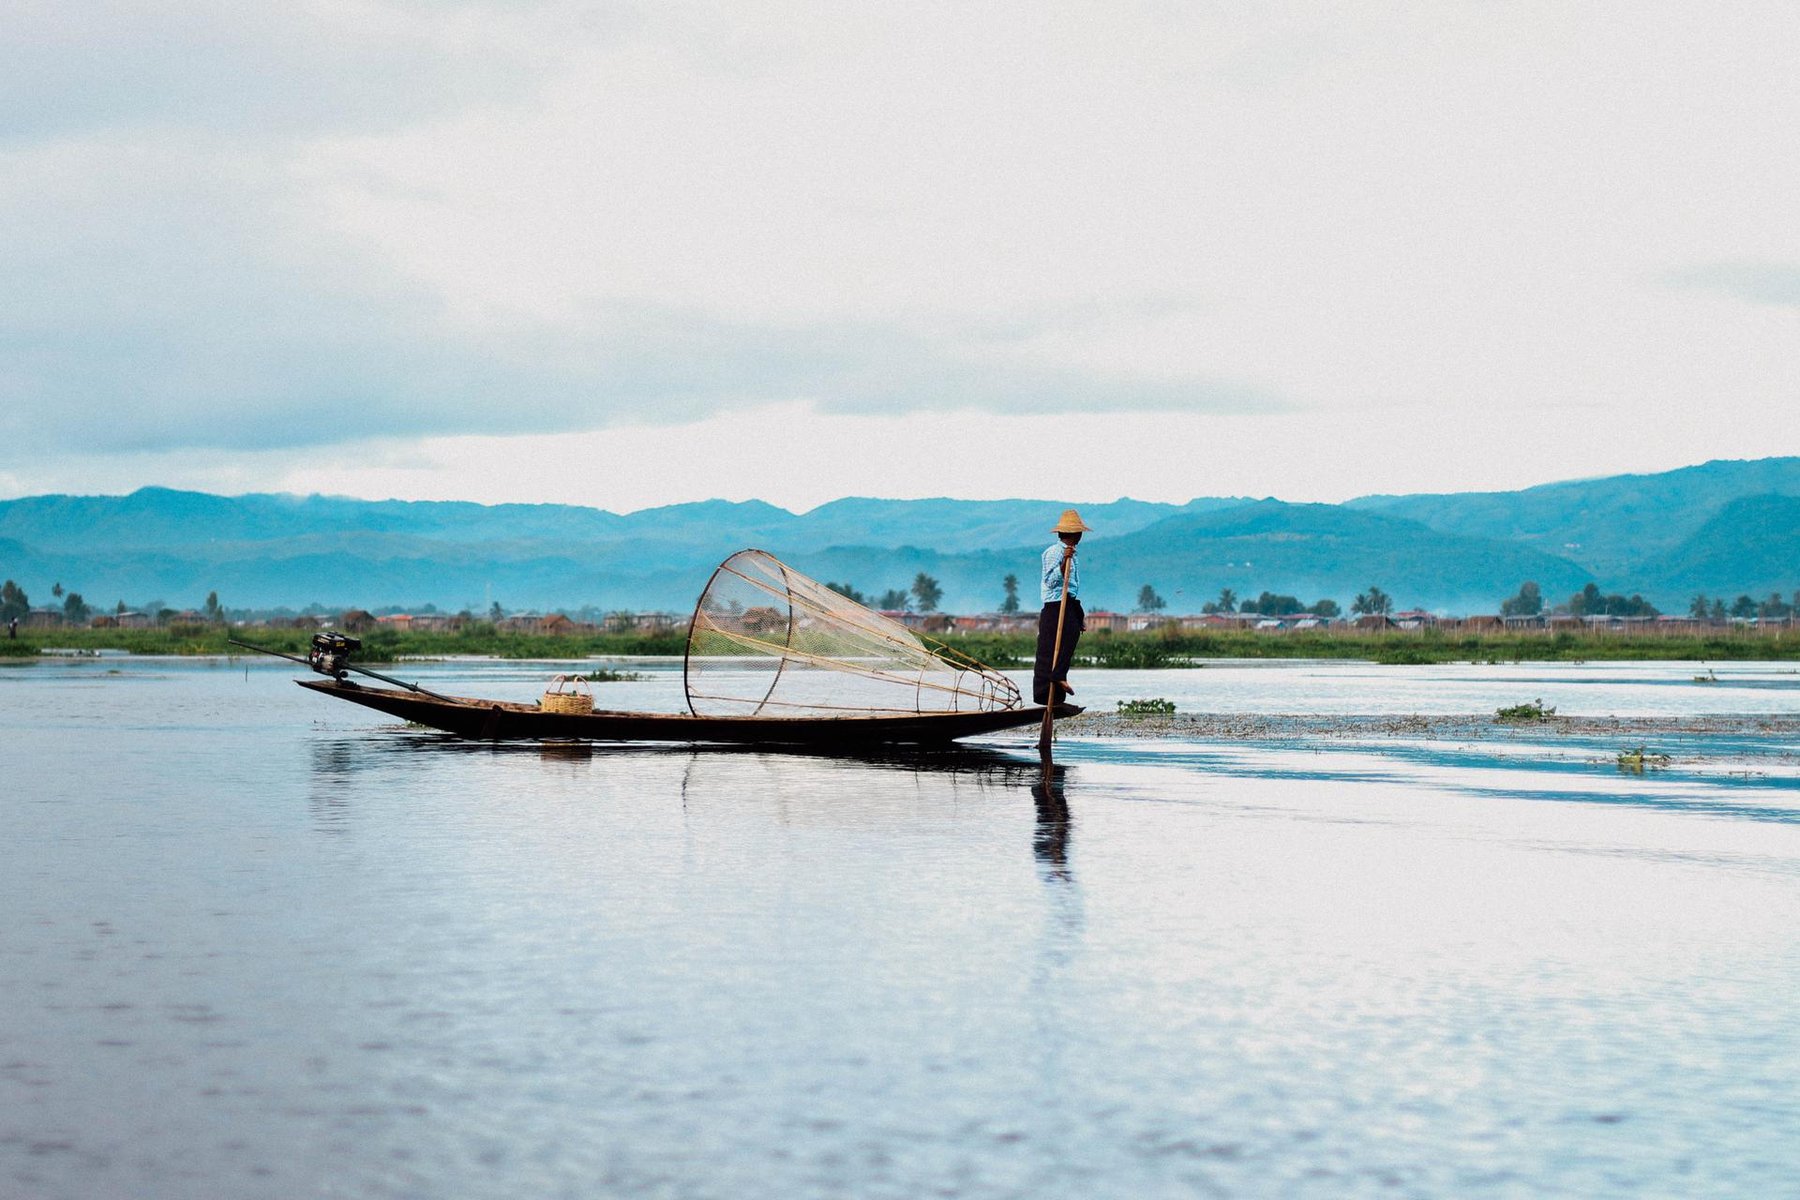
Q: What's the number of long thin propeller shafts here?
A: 1